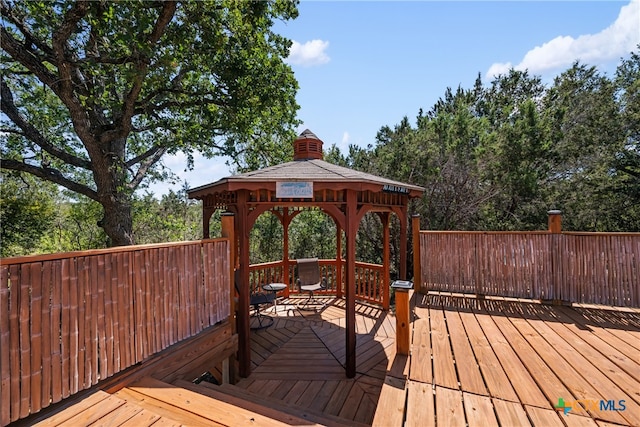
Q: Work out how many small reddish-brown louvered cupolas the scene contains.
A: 1